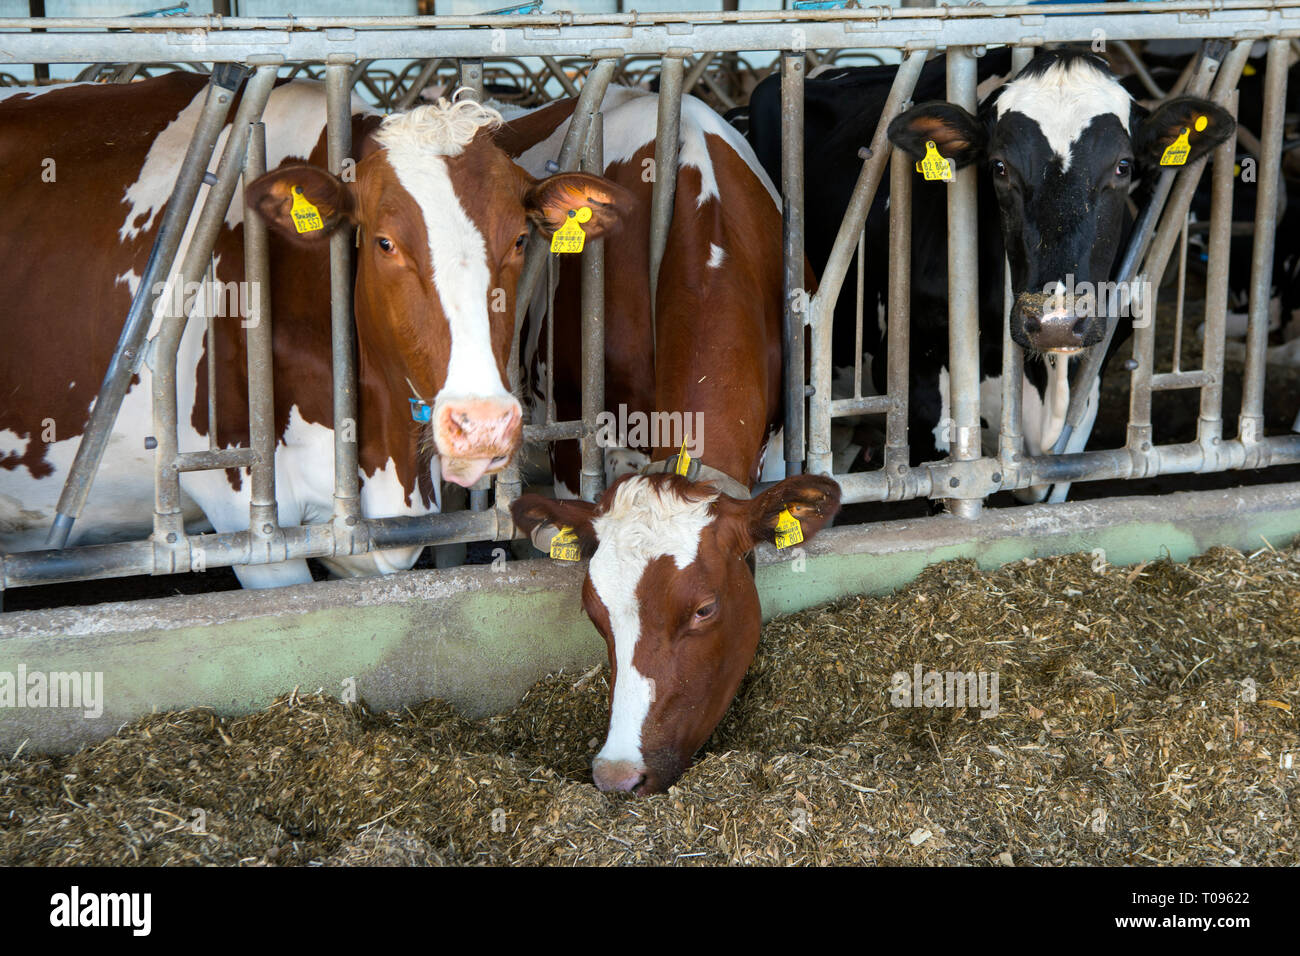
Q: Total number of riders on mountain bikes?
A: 0